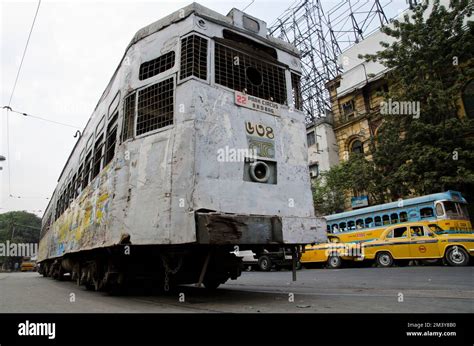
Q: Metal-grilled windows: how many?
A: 6